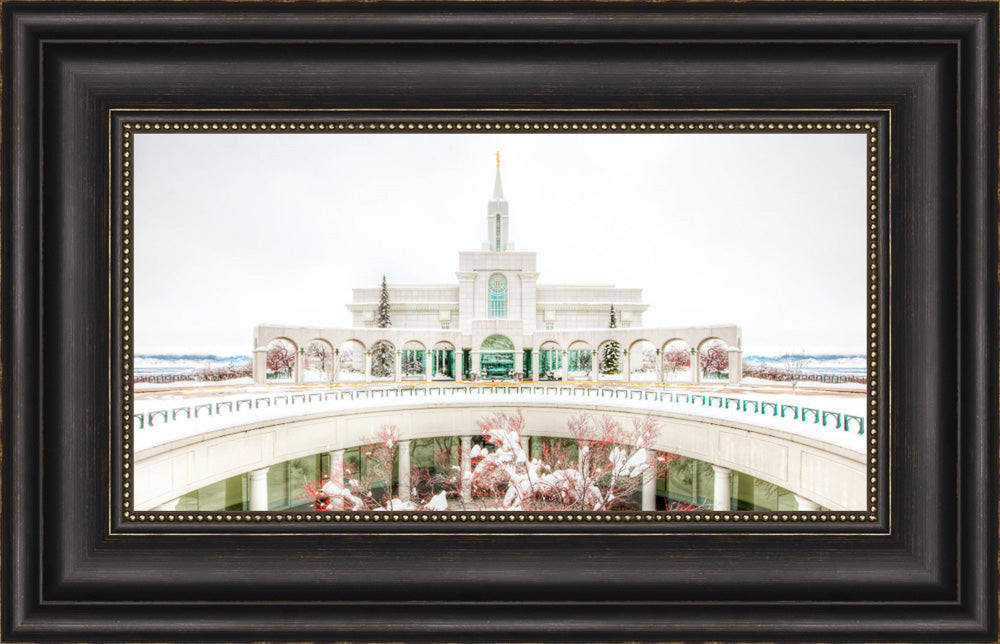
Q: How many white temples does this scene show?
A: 1